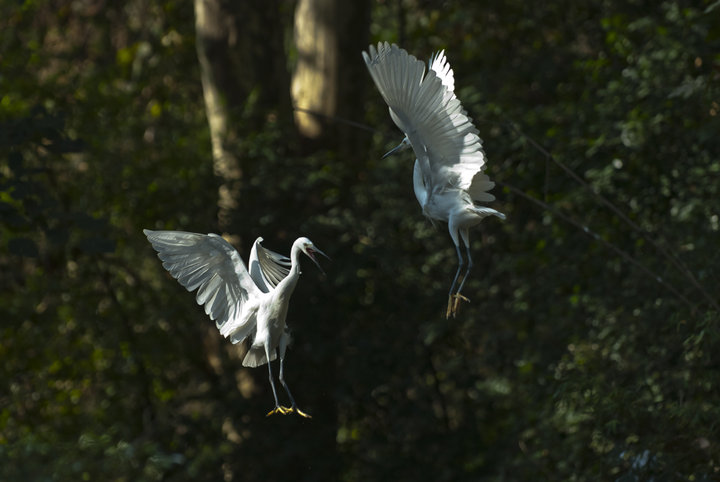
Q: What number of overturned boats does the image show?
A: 0